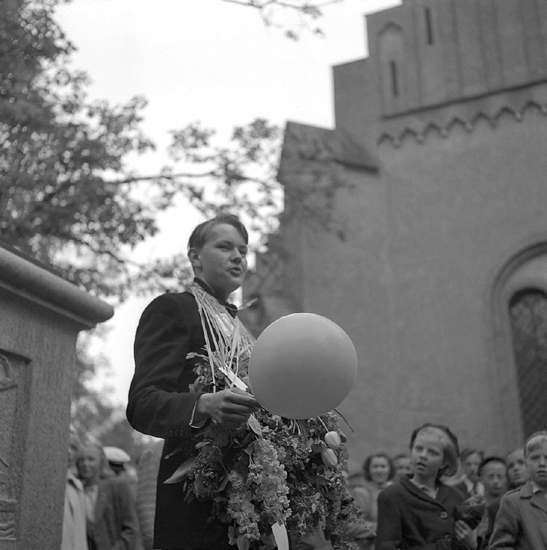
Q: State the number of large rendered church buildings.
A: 1